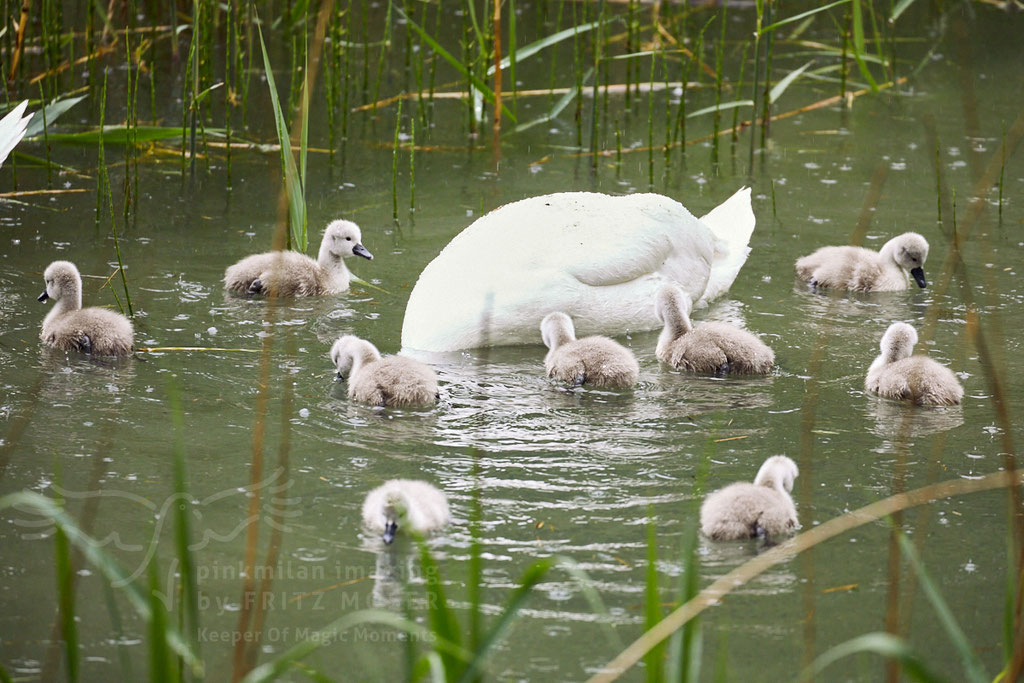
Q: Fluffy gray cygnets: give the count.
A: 9